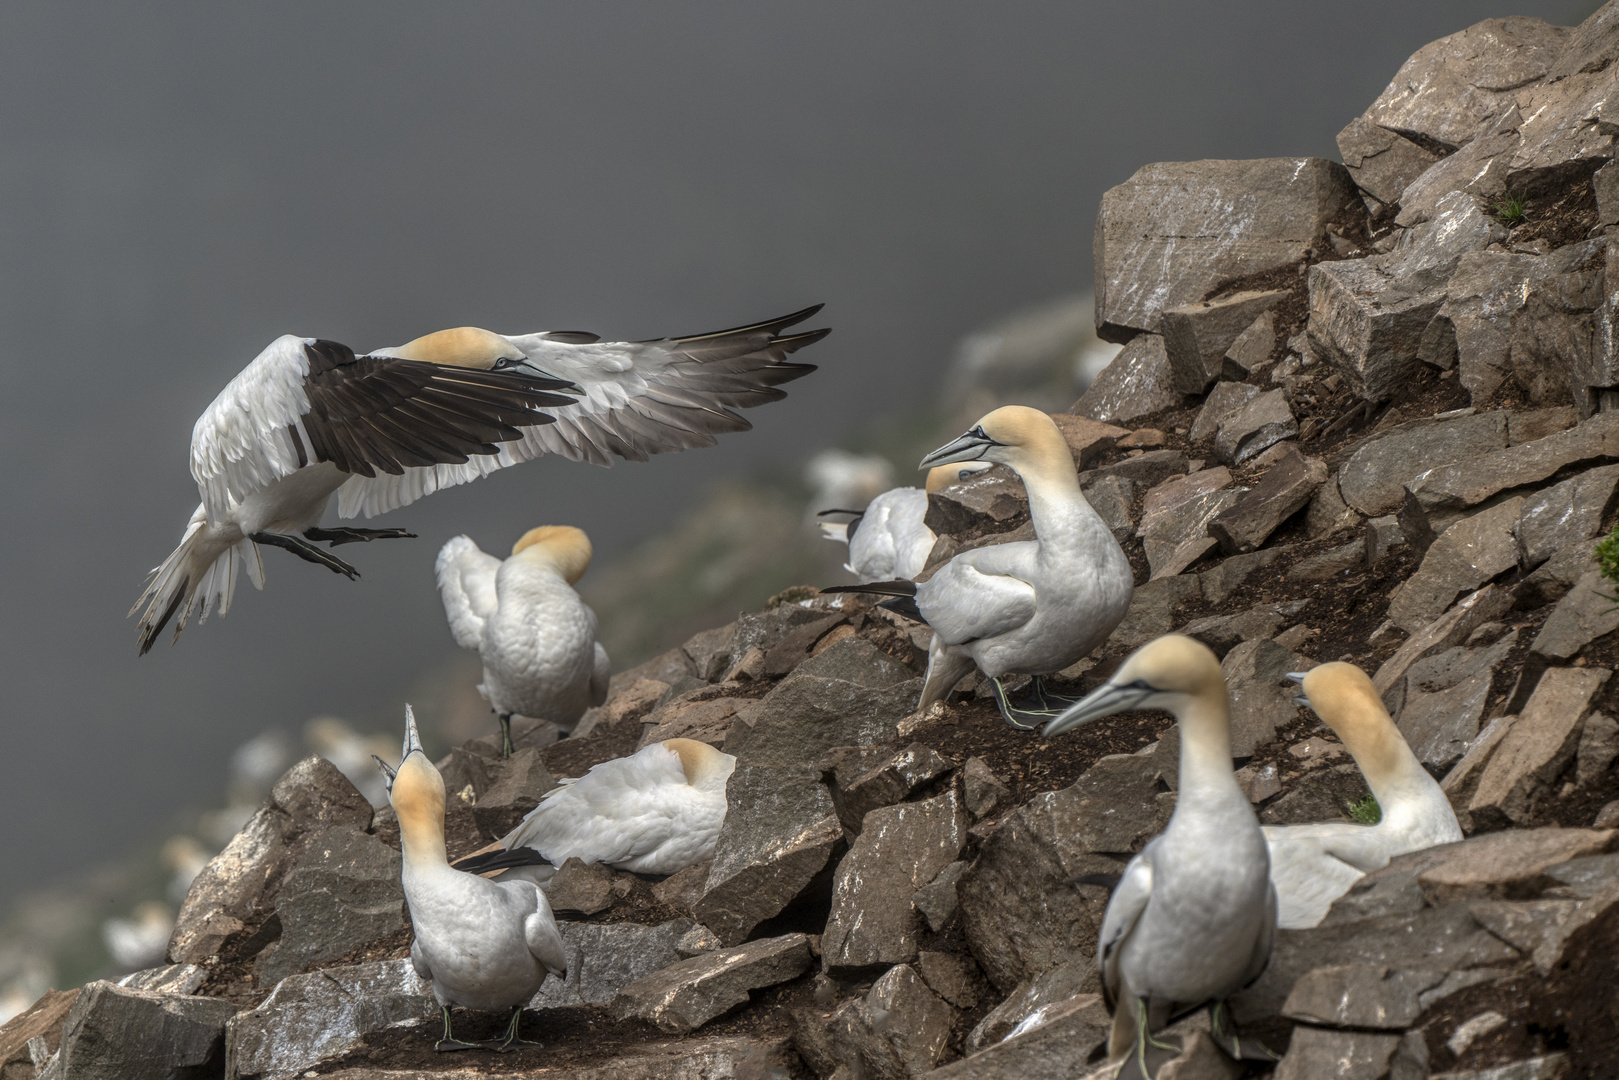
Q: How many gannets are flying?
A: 1